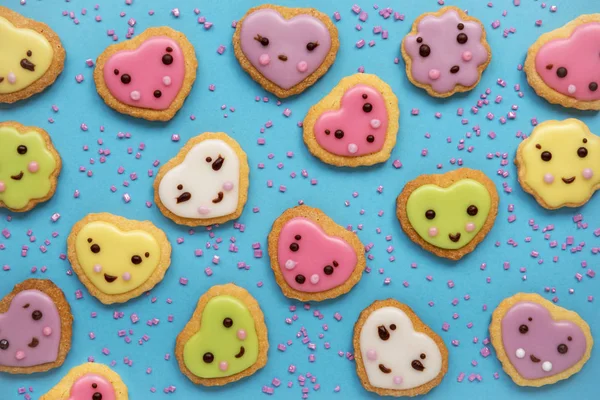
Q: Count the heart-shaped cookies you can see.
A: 14